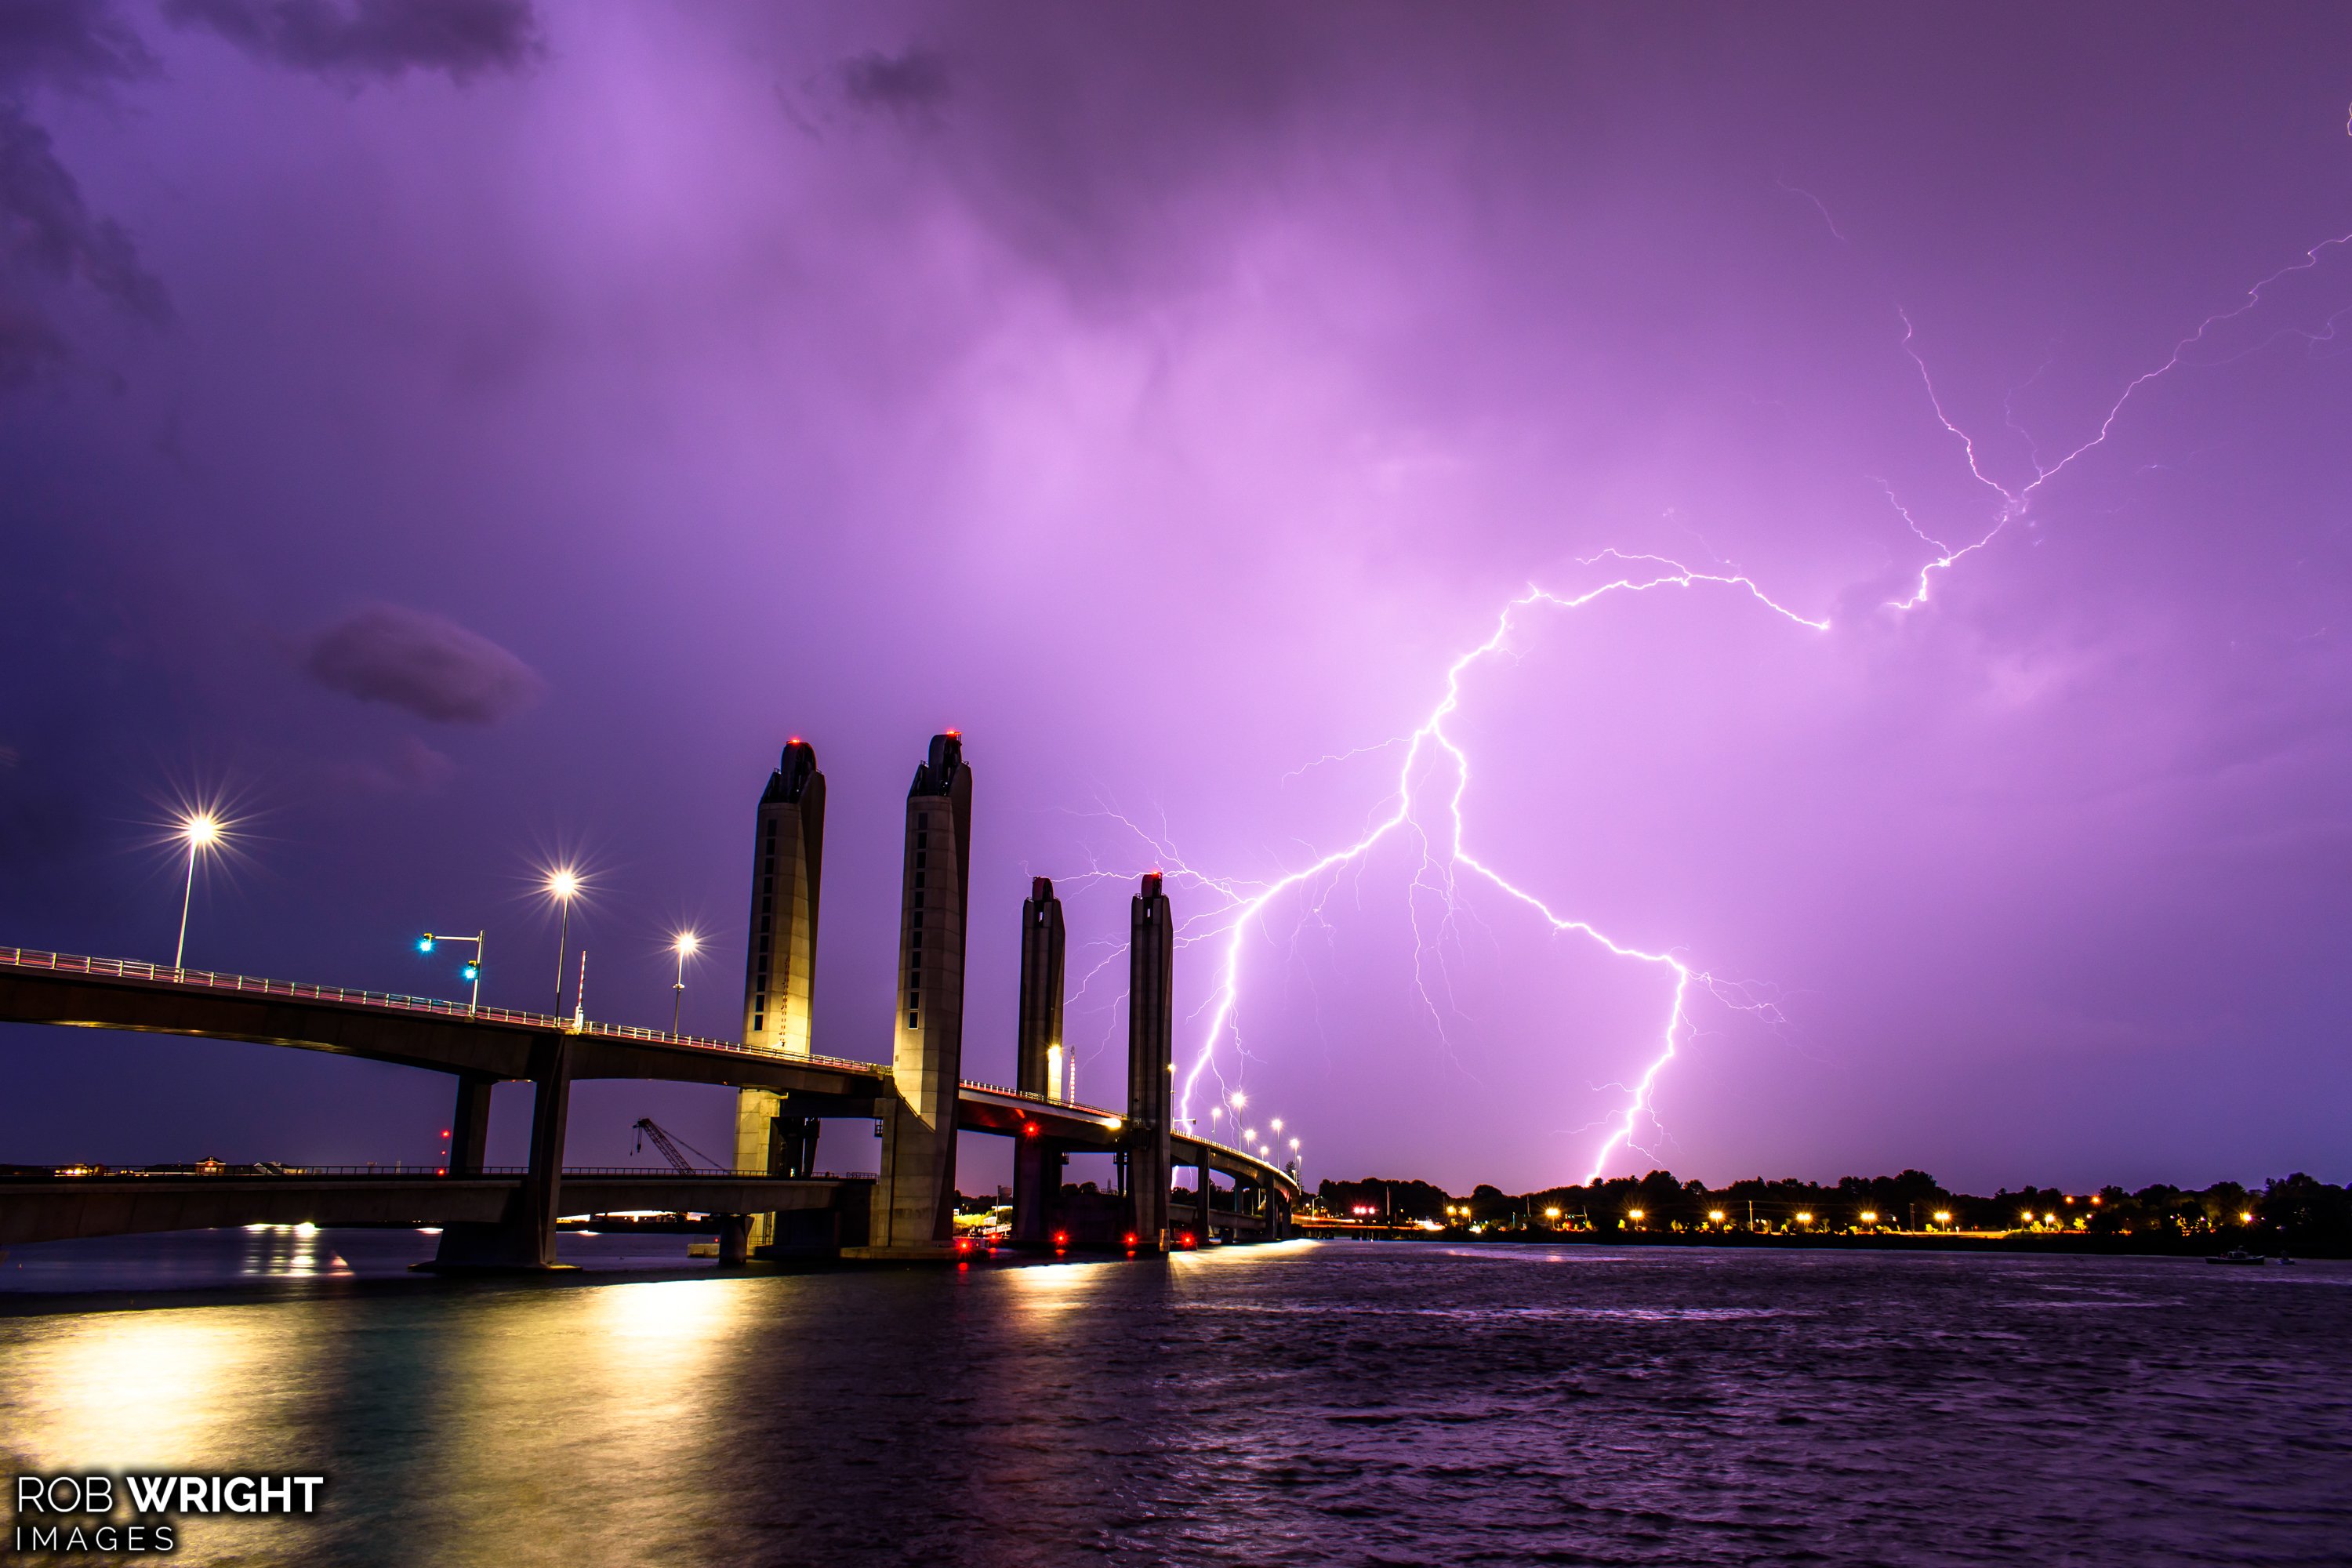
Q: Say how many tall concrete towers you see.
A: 4